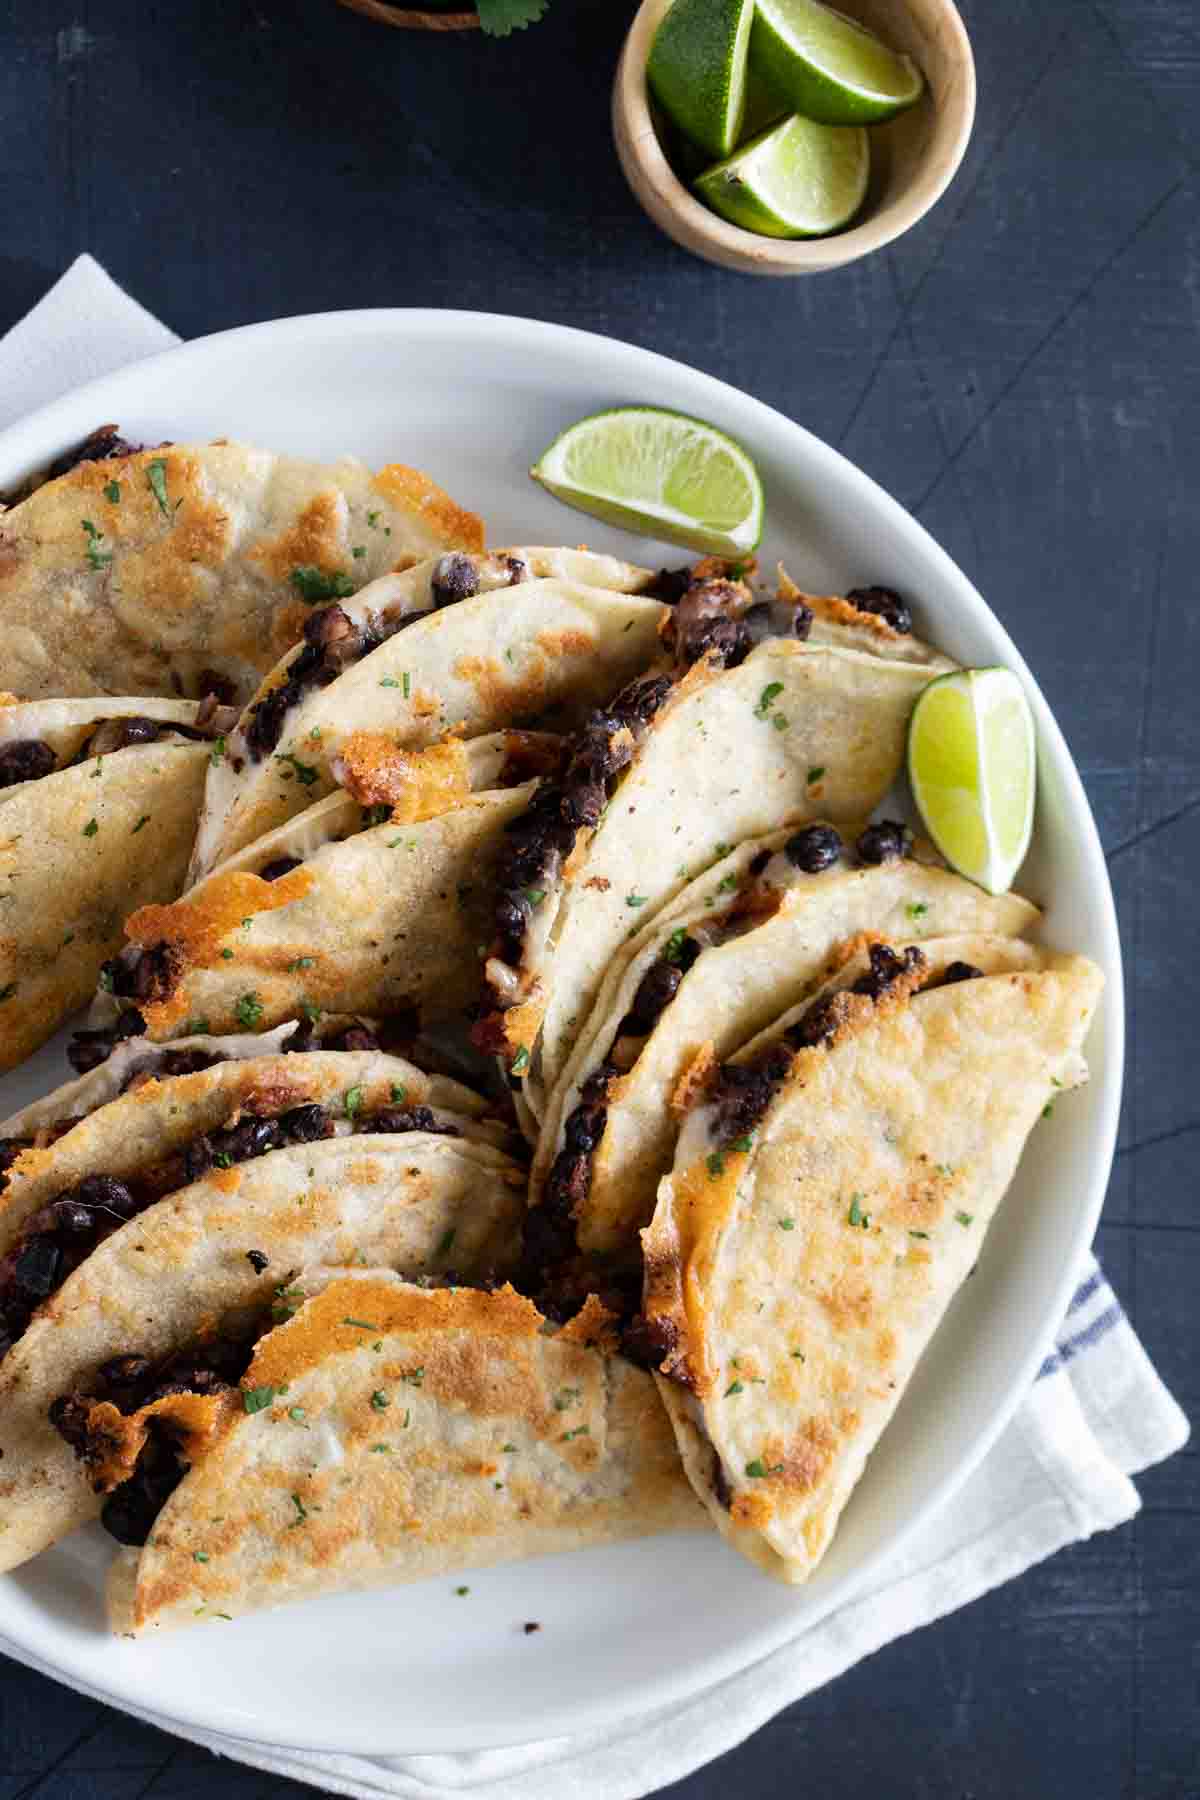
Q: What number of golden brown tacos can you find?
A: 10